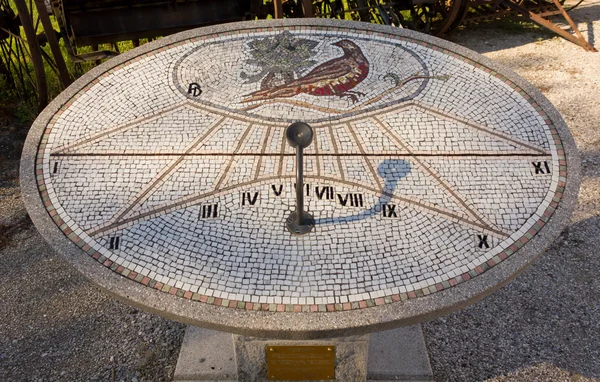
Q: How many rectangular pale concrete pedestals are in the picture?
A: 1